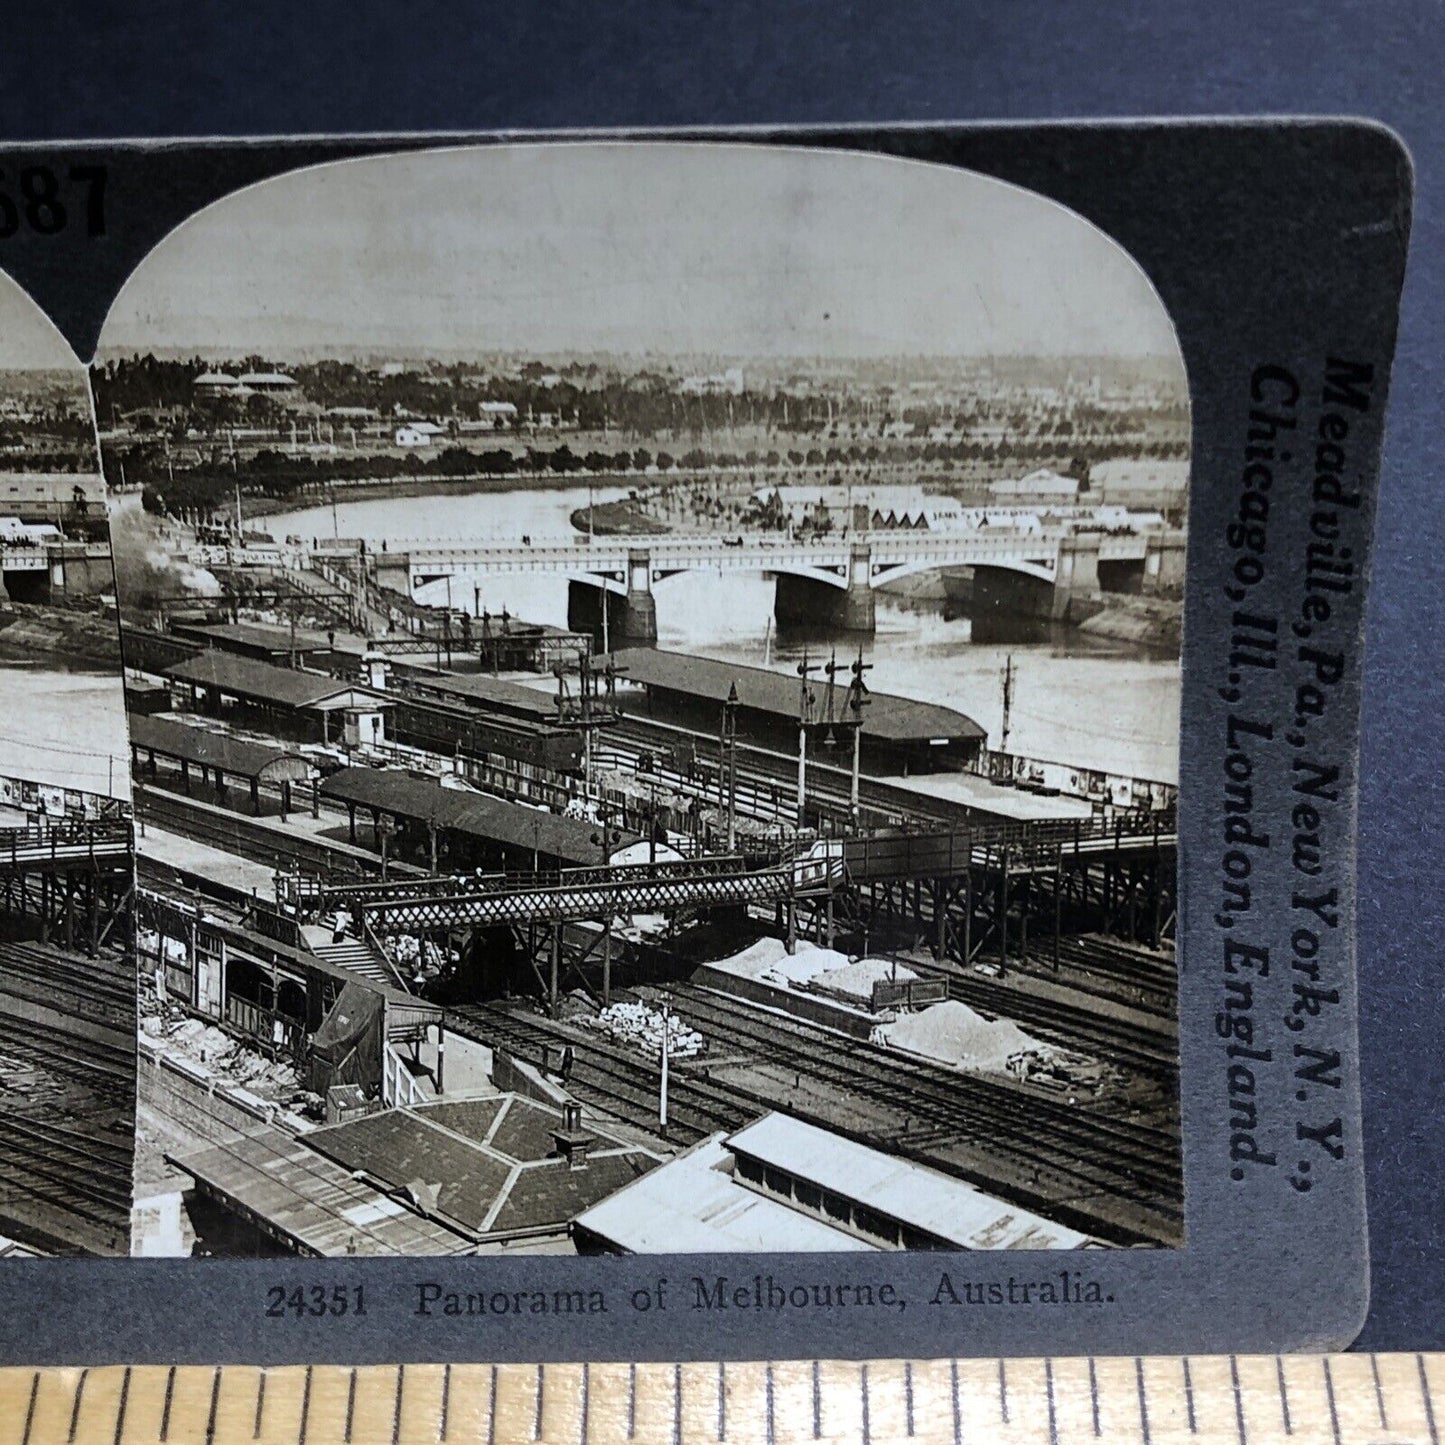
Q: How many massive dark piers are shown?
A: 3